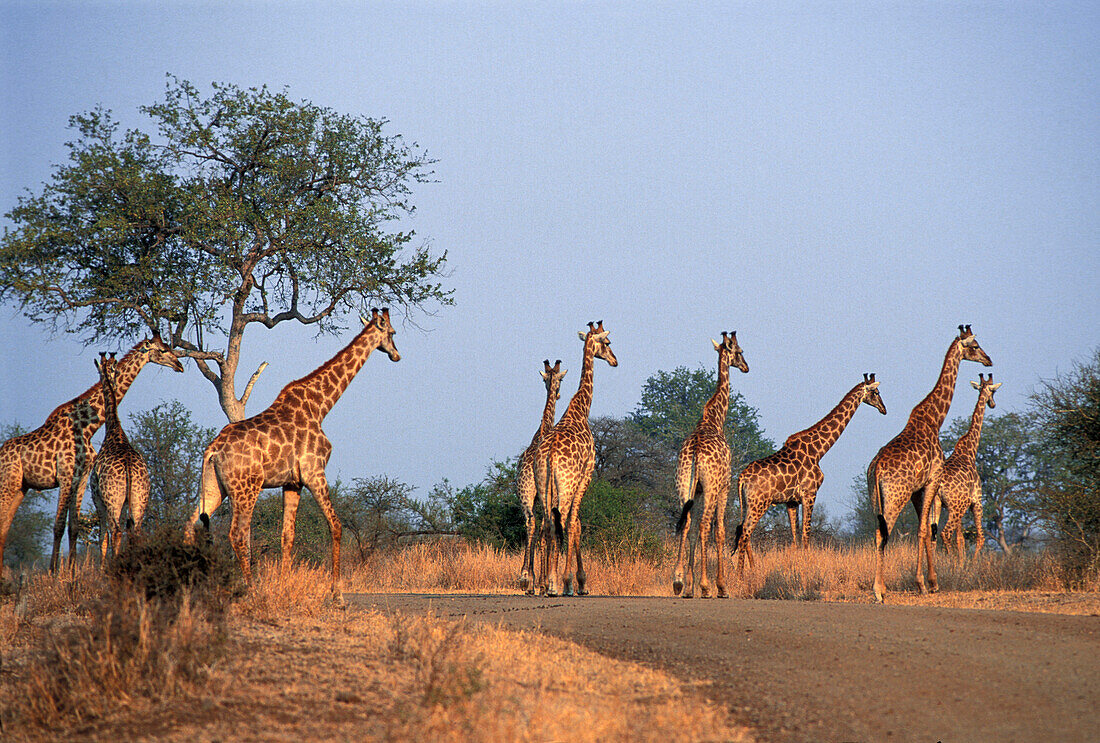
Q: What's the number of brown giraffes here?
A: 9